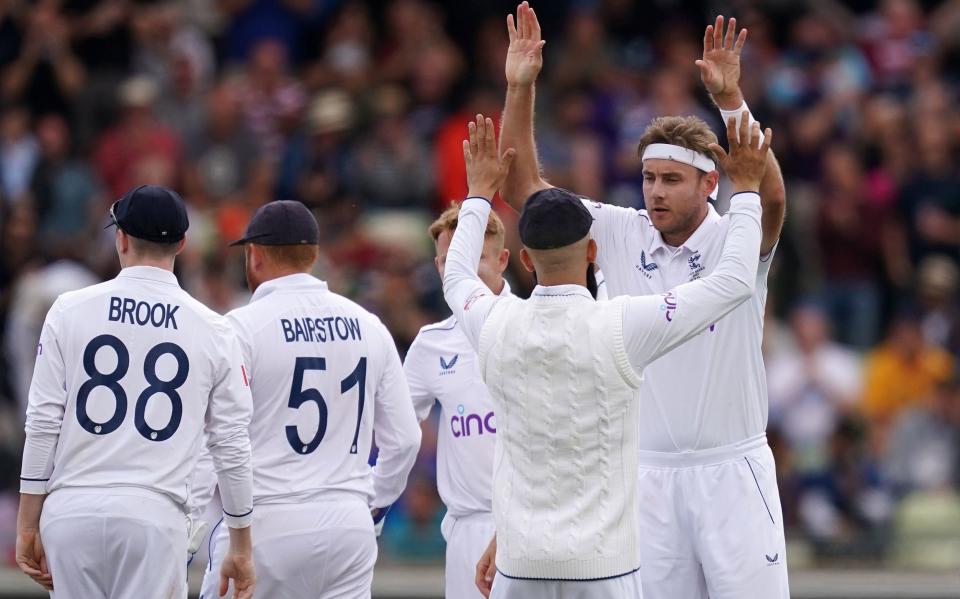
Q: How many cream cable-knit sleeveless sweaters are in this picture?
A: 1